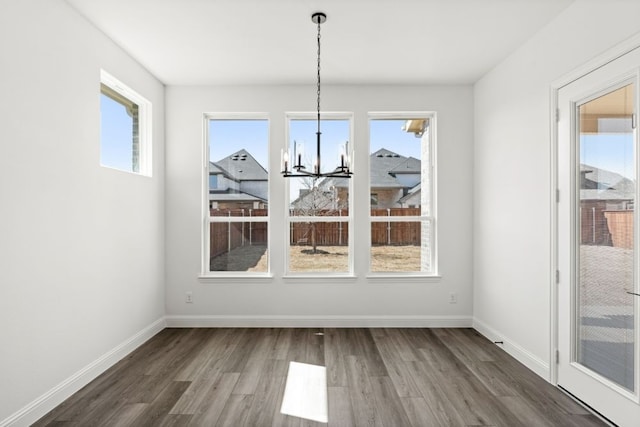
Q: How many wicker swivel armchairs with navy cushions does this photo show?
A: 0